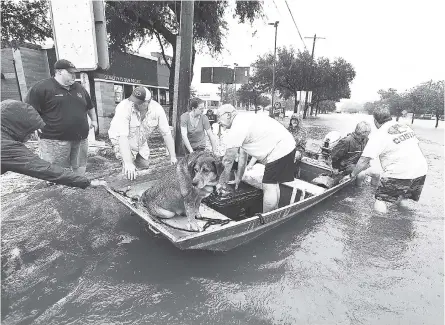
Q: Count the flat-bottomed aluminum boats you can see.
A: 1